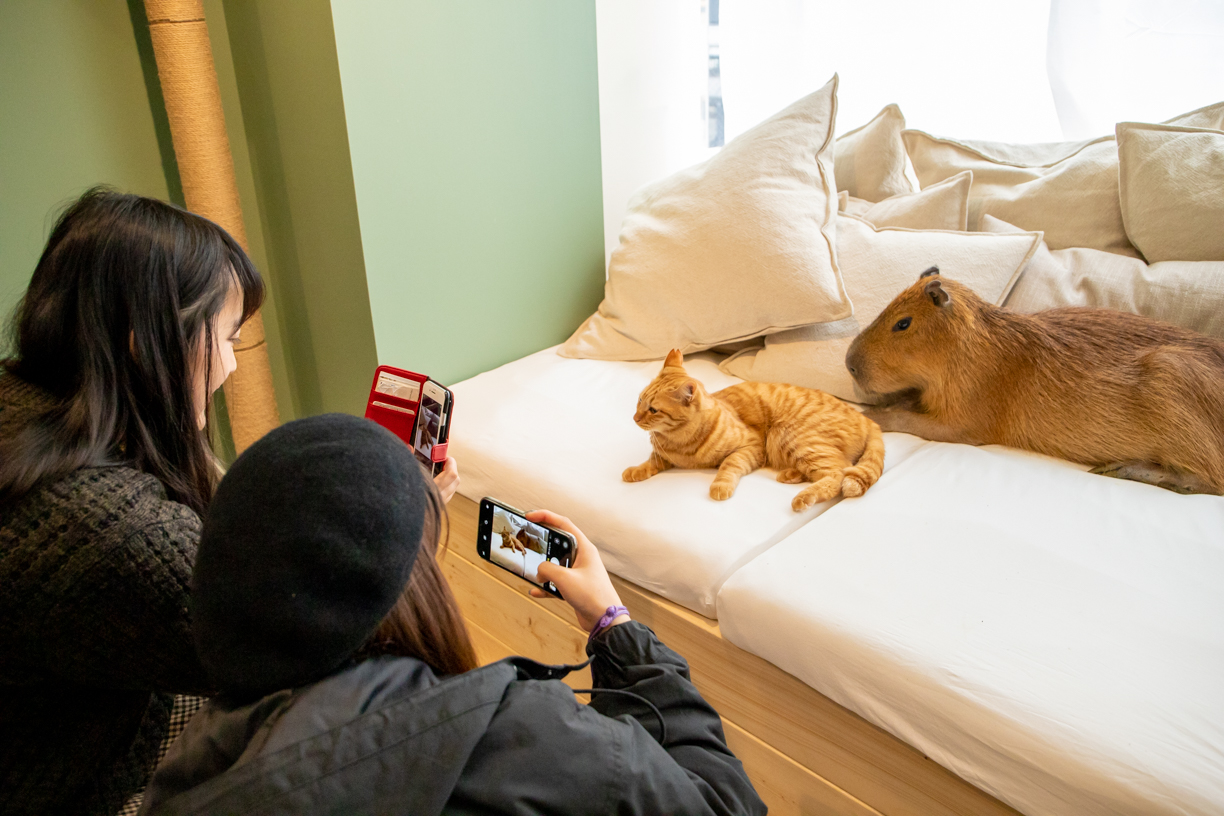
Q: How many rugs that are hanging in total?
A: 0